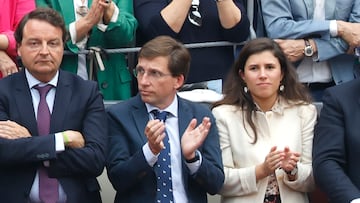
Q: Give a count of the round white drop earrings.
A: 2